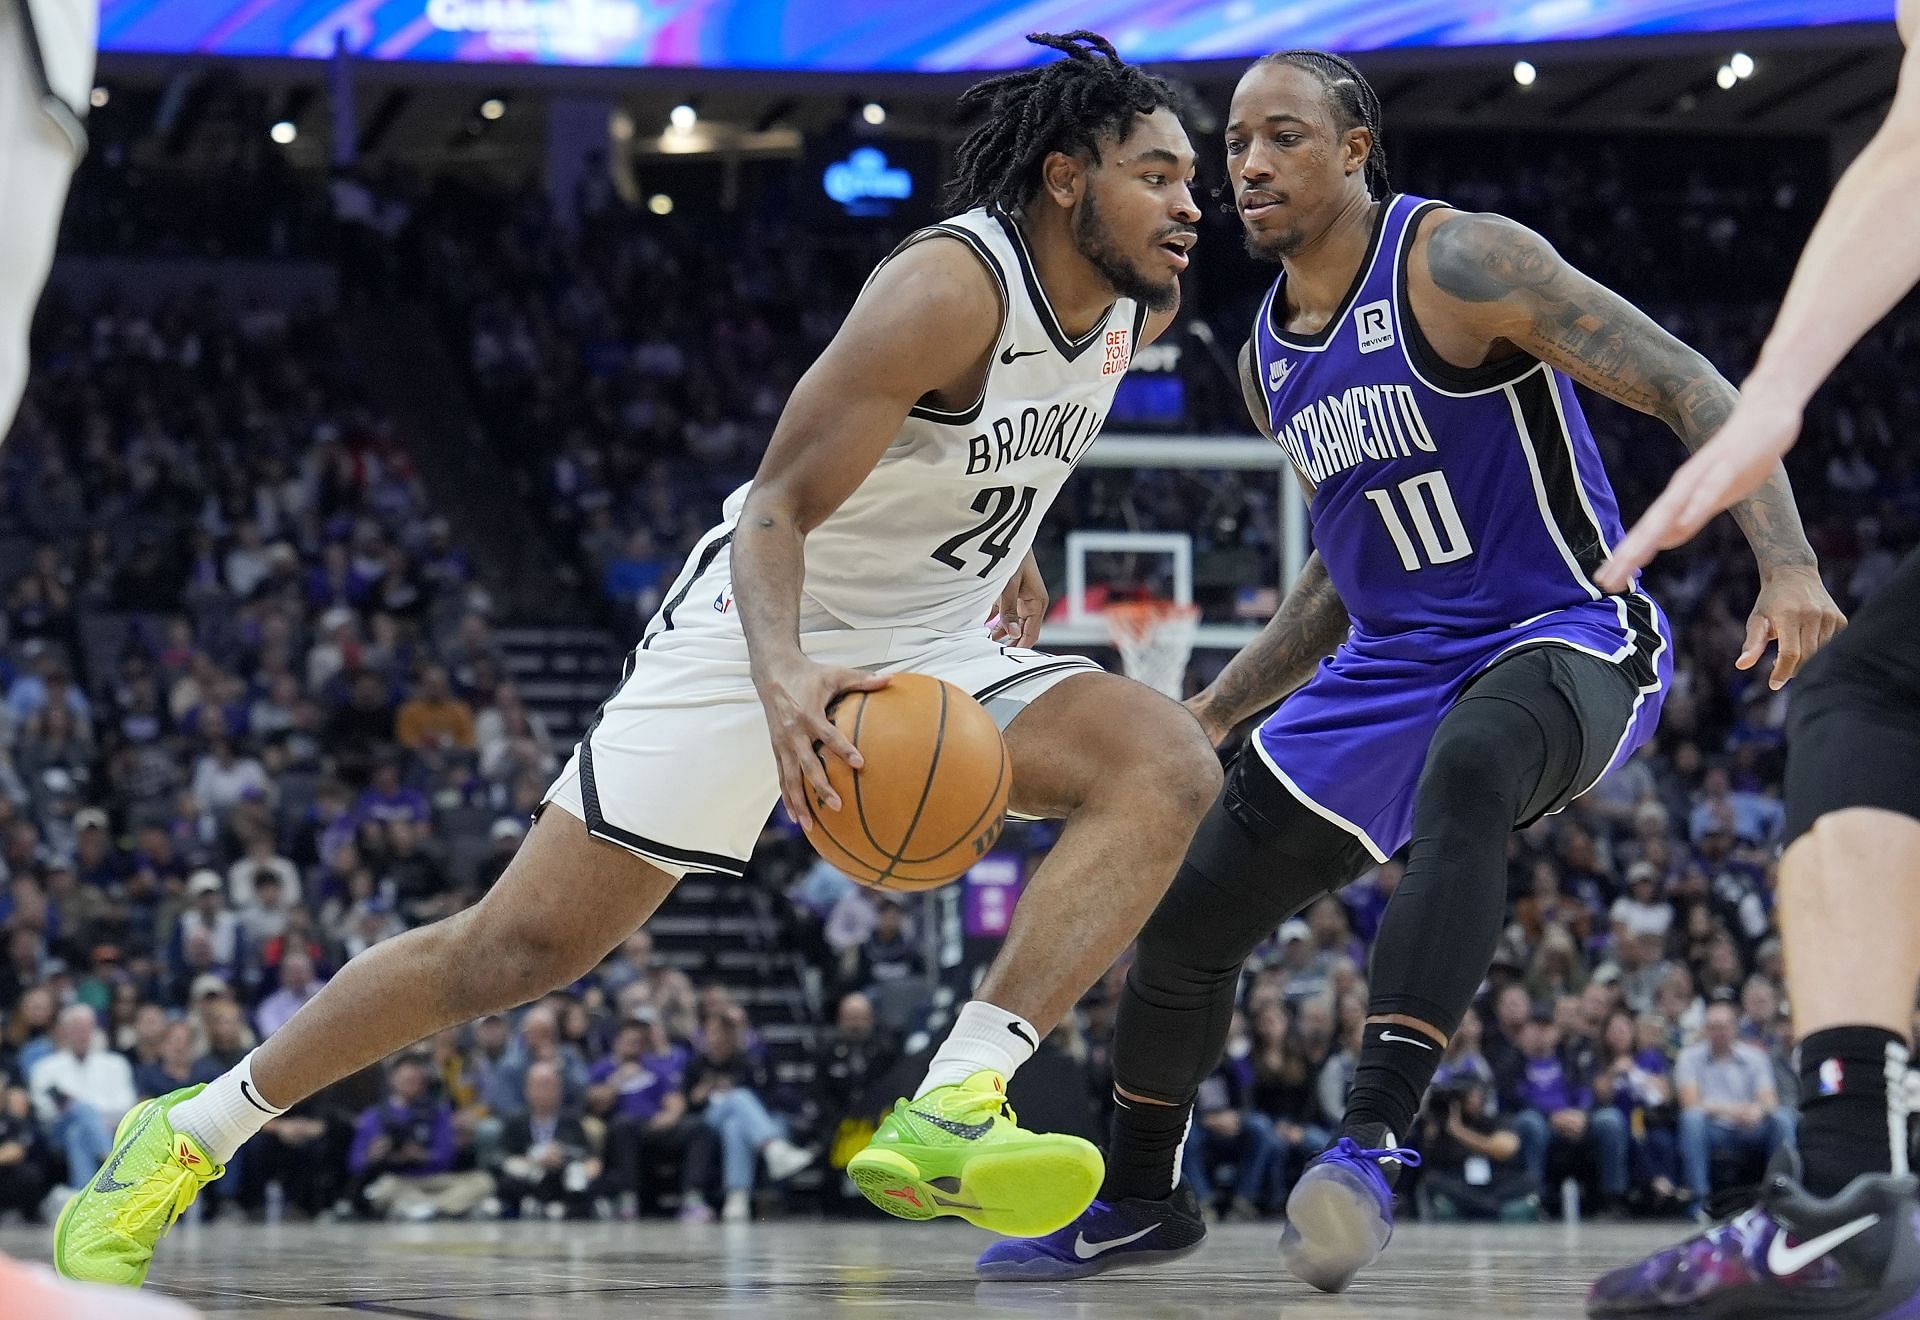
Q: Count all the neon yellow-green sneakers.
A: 2